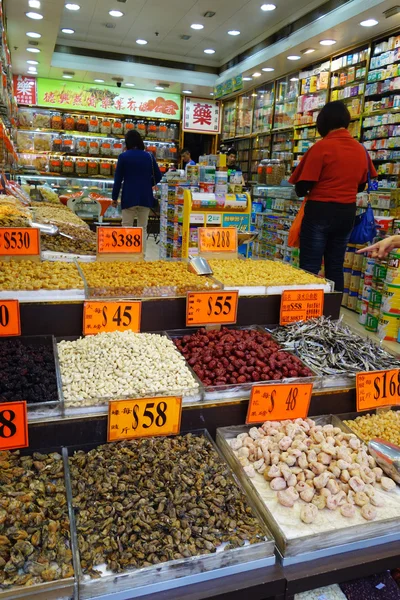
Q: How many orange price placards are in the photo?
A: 11